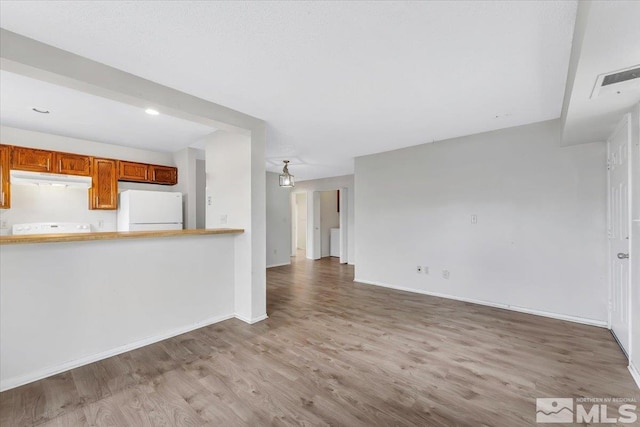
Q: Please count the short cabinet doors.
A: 4